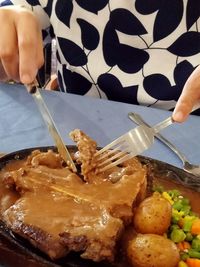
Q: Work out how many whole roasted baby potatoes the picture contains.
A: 2